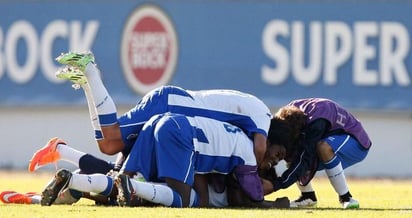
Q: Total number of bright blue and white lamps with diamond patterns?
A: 0